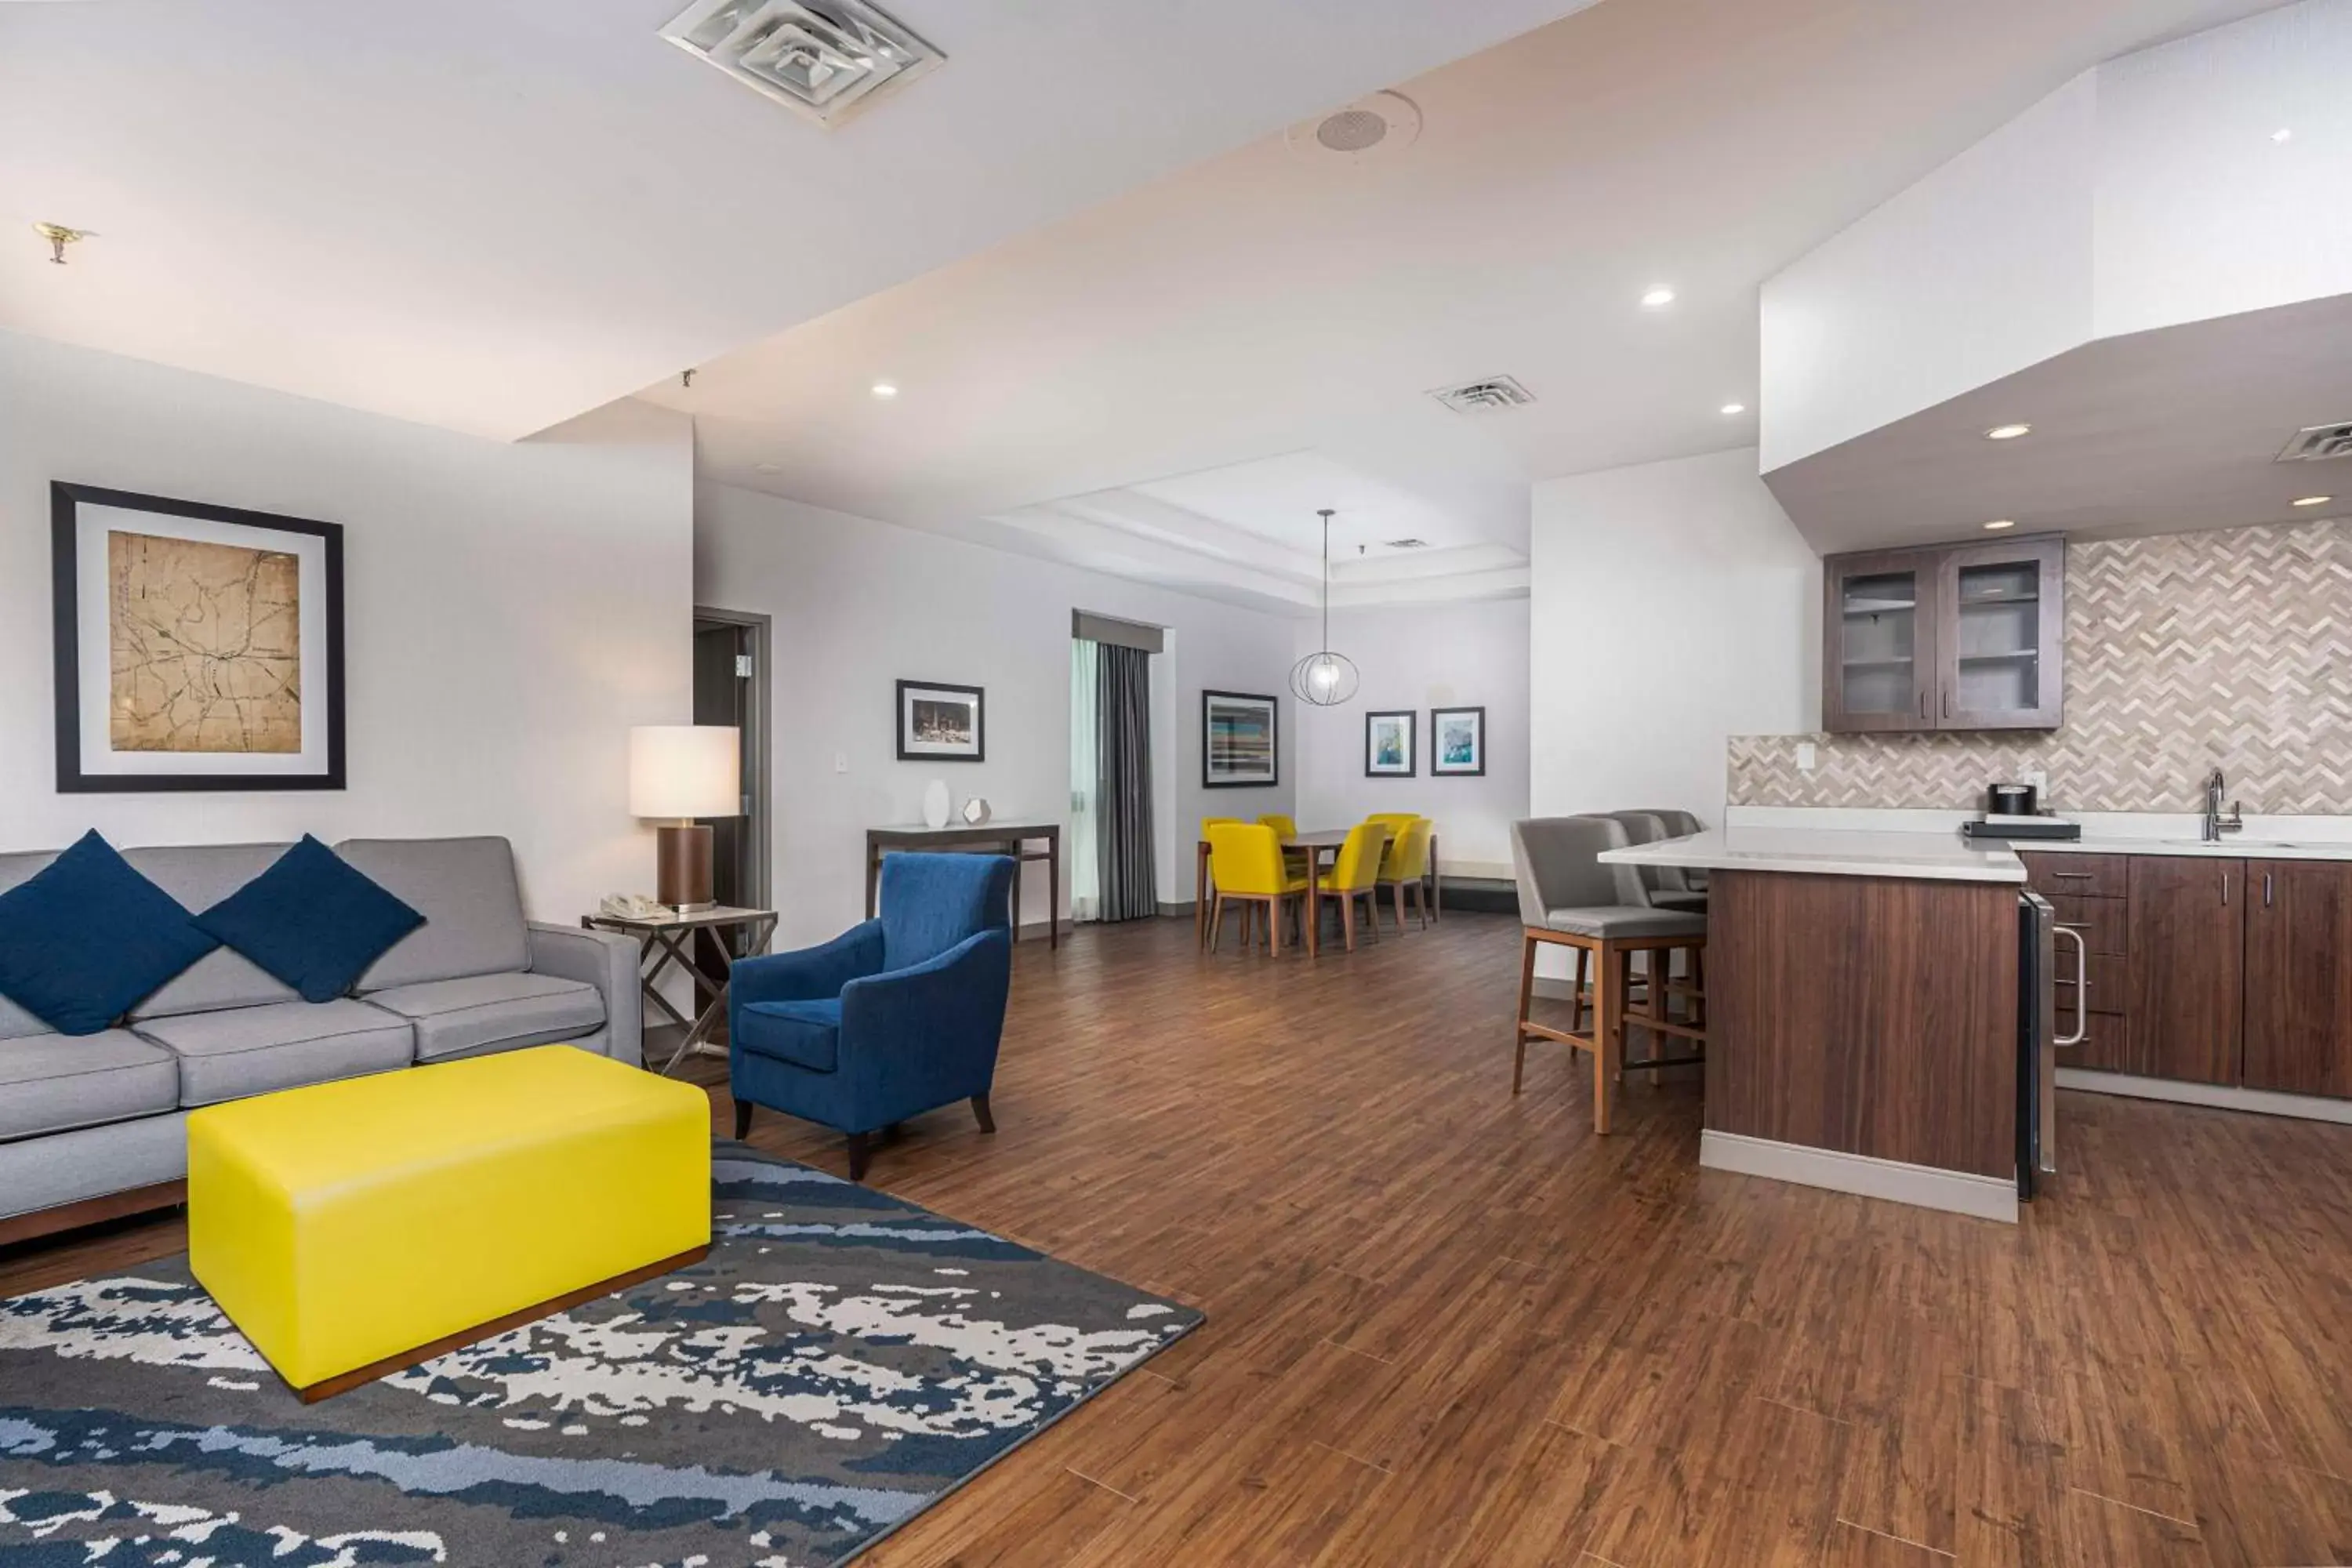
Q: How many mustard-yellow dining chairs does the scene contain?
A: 6